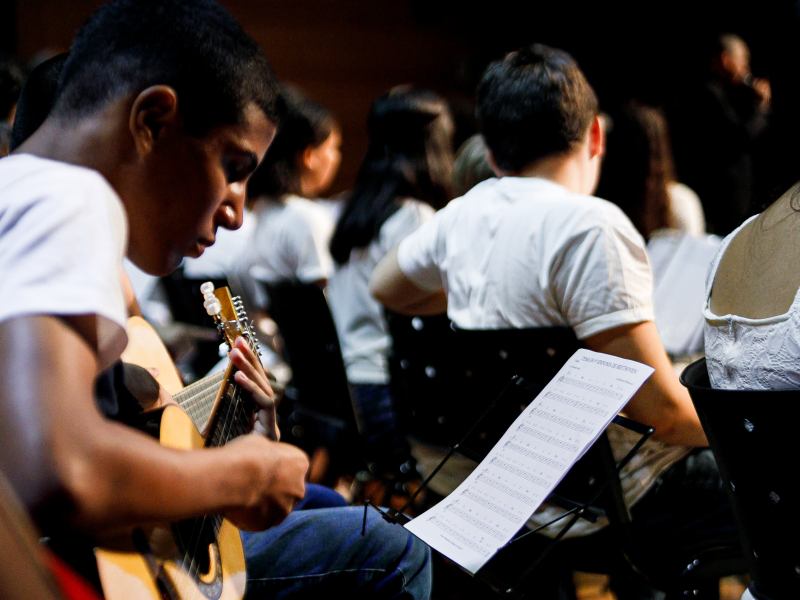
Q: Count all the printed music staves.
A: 10